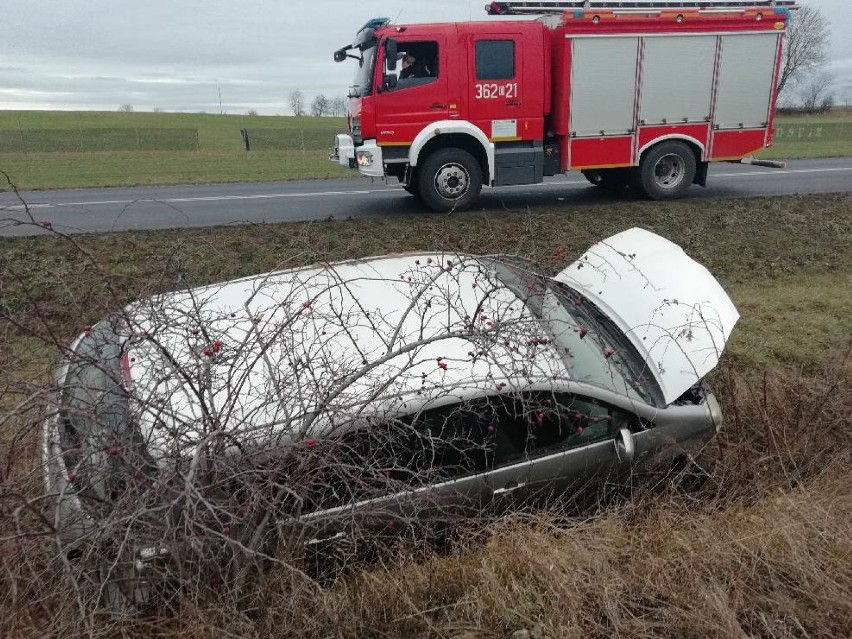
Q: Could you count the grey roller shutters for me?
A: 3